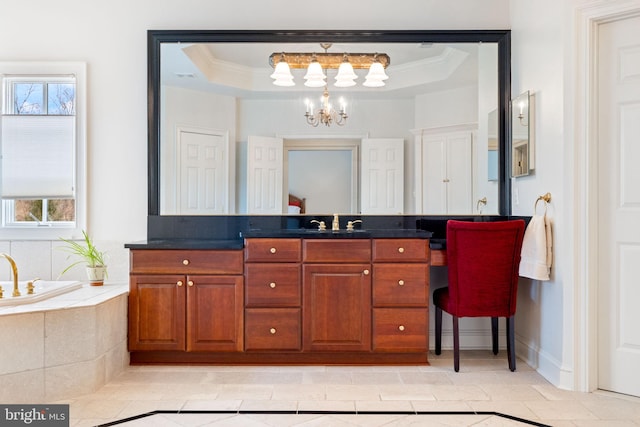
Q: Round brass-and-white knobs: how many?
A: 10